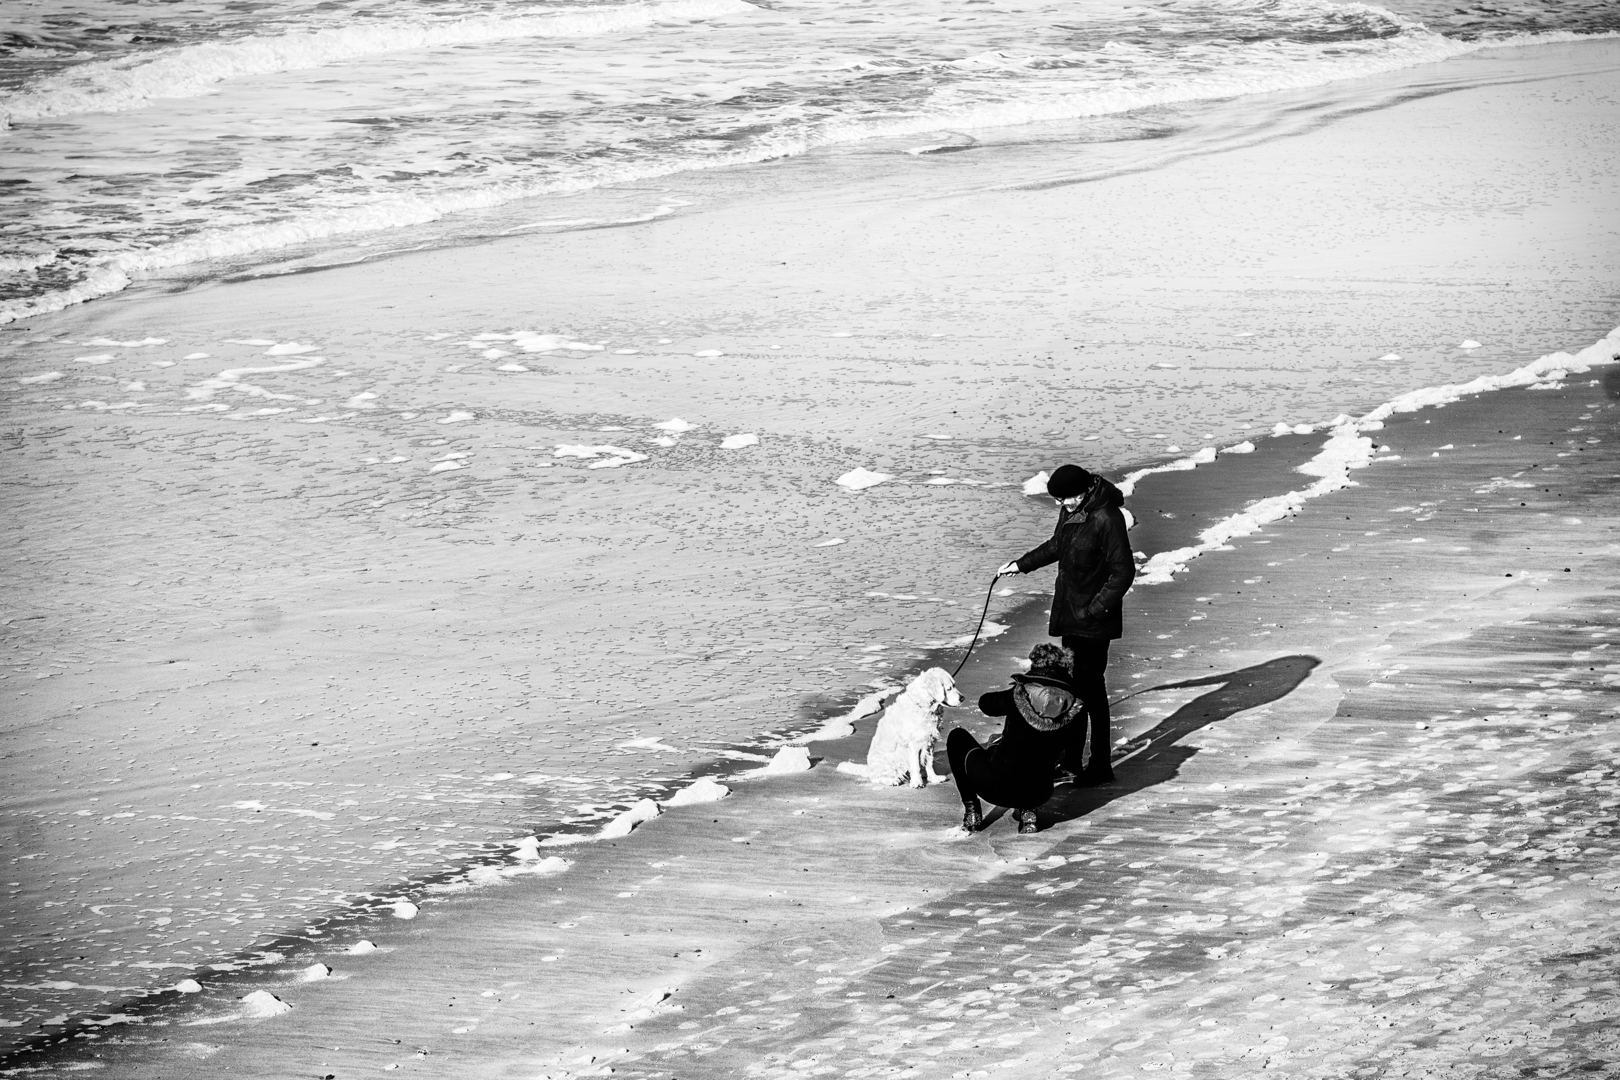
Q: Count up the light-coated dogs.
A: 1